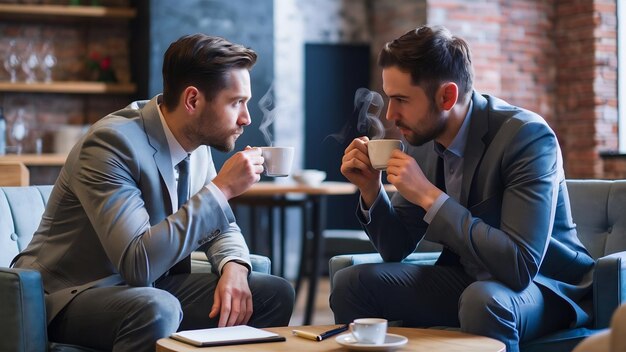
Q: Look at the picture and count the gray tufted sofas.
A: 2